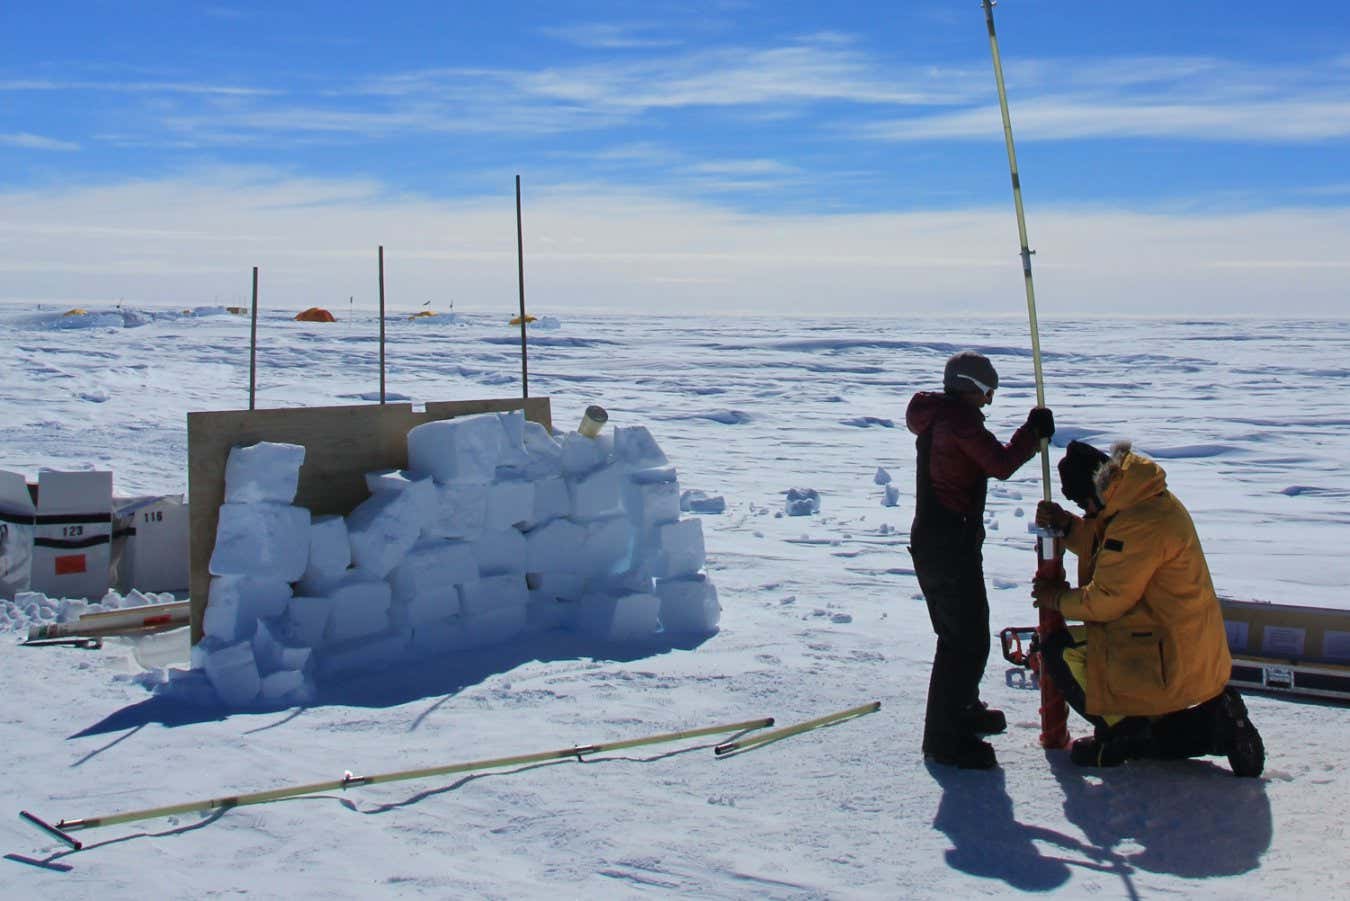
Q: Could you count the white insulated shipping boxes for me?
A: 3